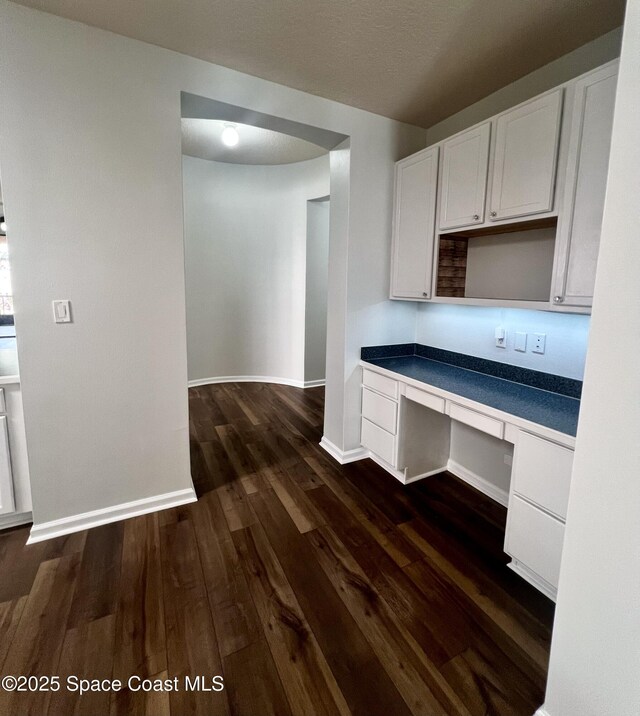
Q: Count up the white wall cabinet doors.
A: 4